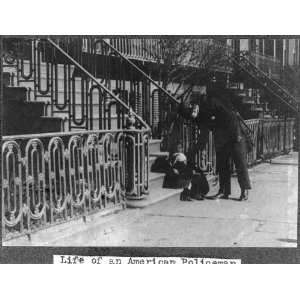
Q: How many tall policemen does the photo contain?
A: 1